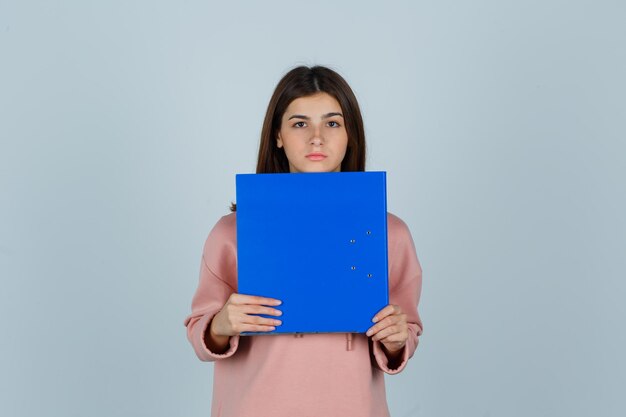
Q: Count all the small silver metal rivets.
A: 4